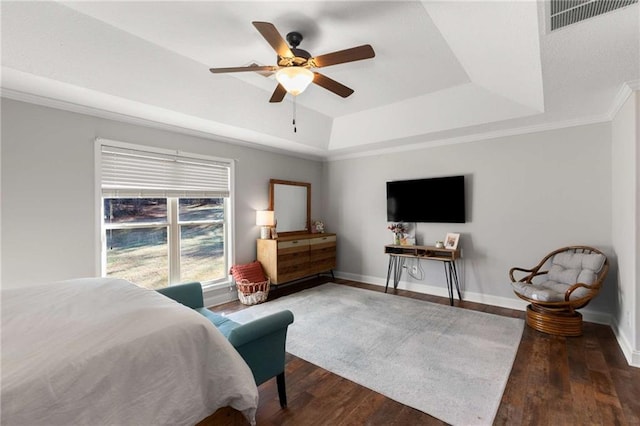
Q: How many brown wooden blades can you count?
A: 5